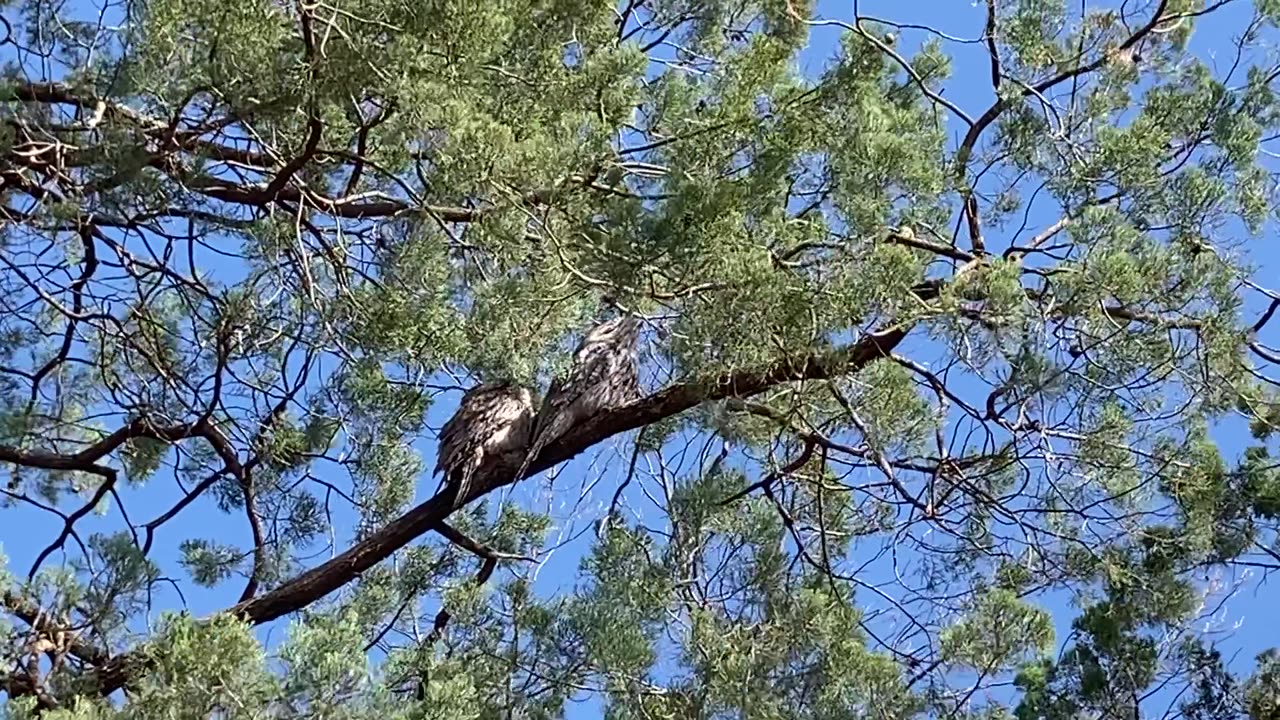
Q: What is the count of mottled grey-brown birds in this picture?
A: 2